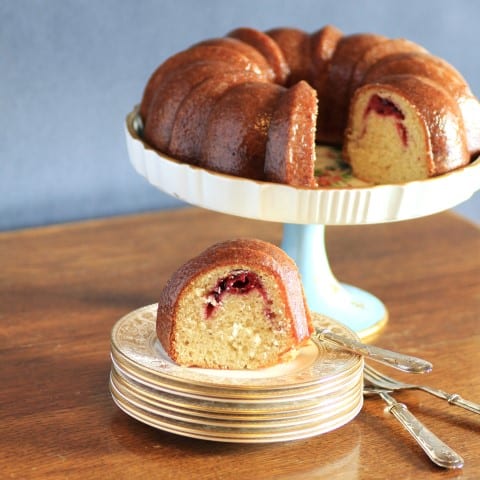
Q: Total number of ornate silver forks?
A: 3